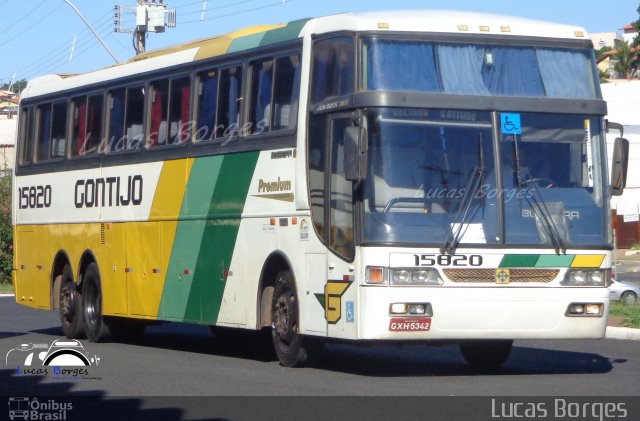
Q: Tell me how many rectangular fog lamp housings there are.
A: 2